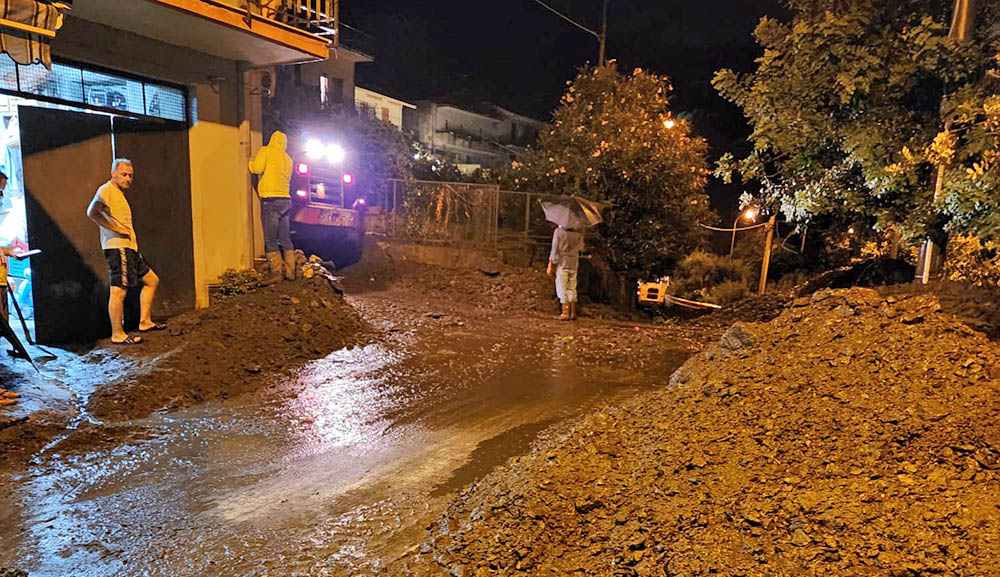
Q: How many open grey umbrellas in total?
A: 1